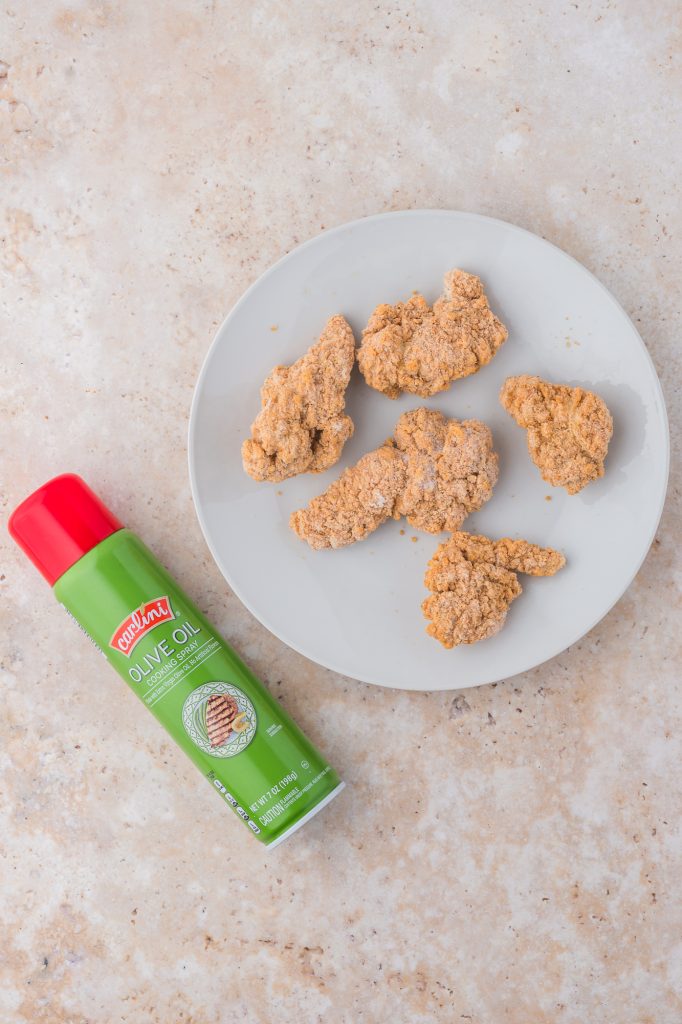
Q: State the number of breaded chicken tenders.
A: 5